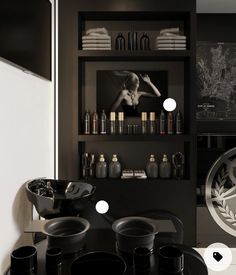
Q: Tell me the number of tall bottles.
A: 10